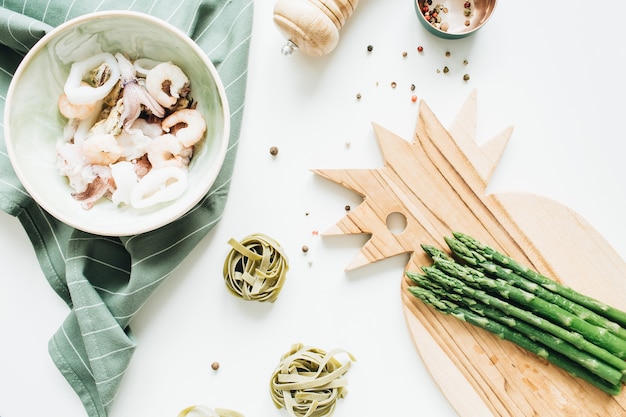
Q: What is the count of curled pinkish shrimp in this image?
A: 5